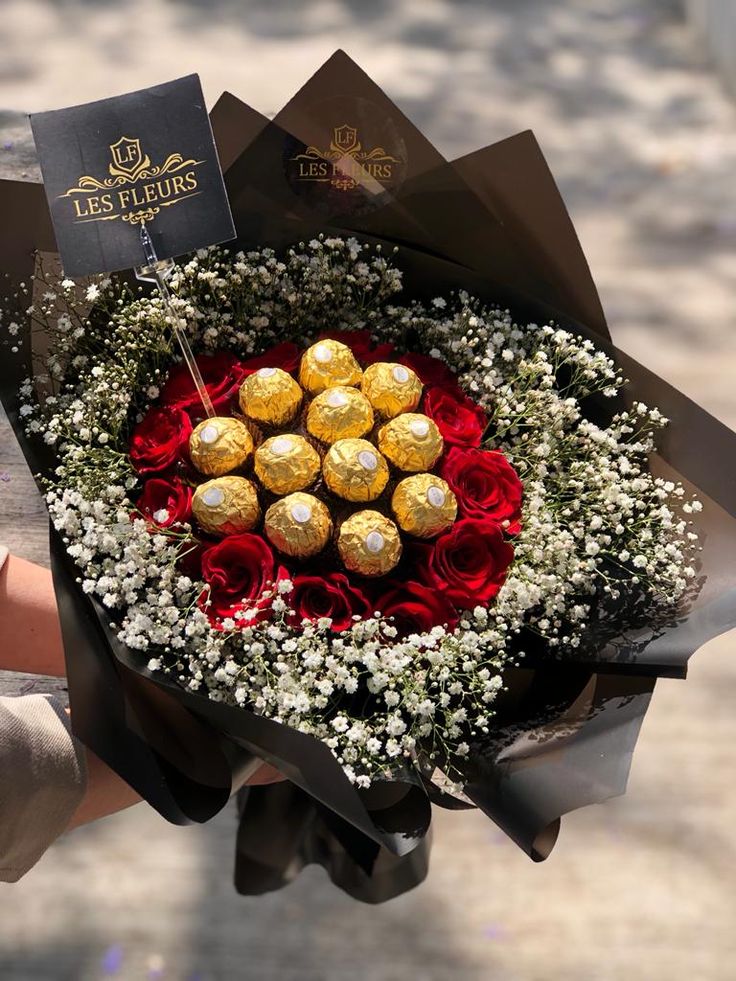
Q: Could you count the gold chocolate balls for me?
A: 12